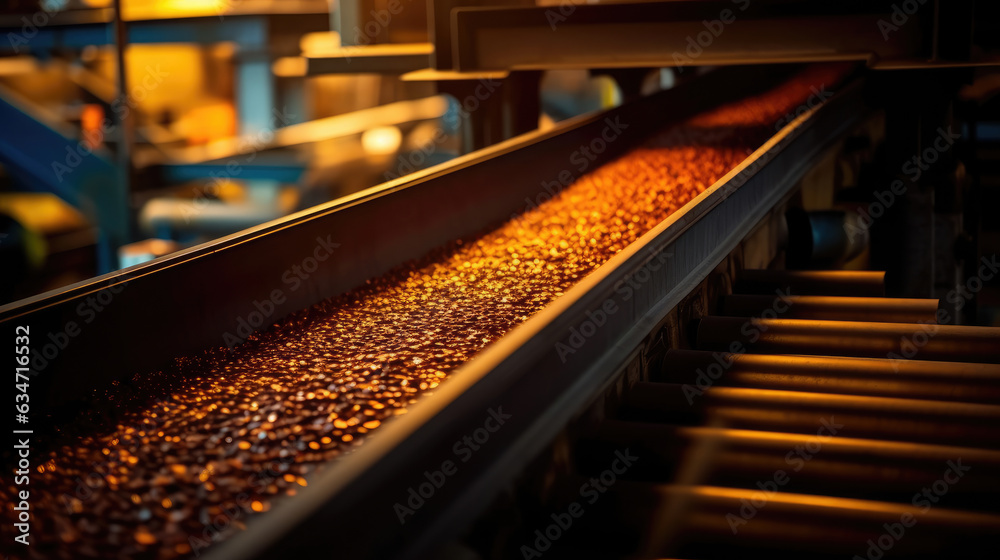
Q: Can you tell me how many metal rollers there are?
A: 7